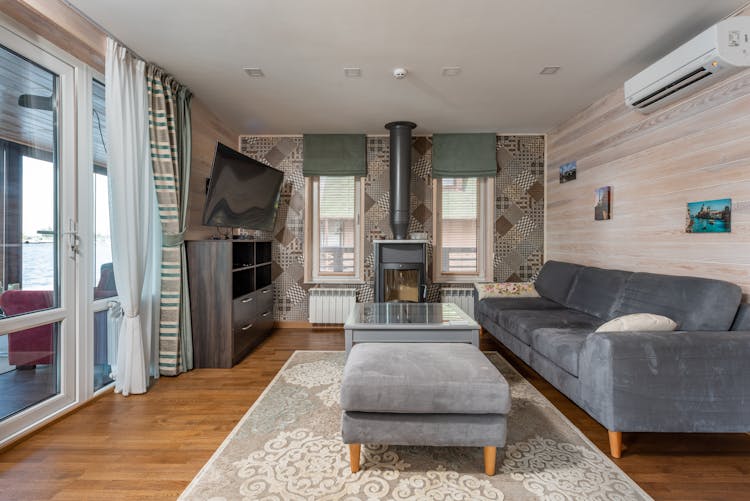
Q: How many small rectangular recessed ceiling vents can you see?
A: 4